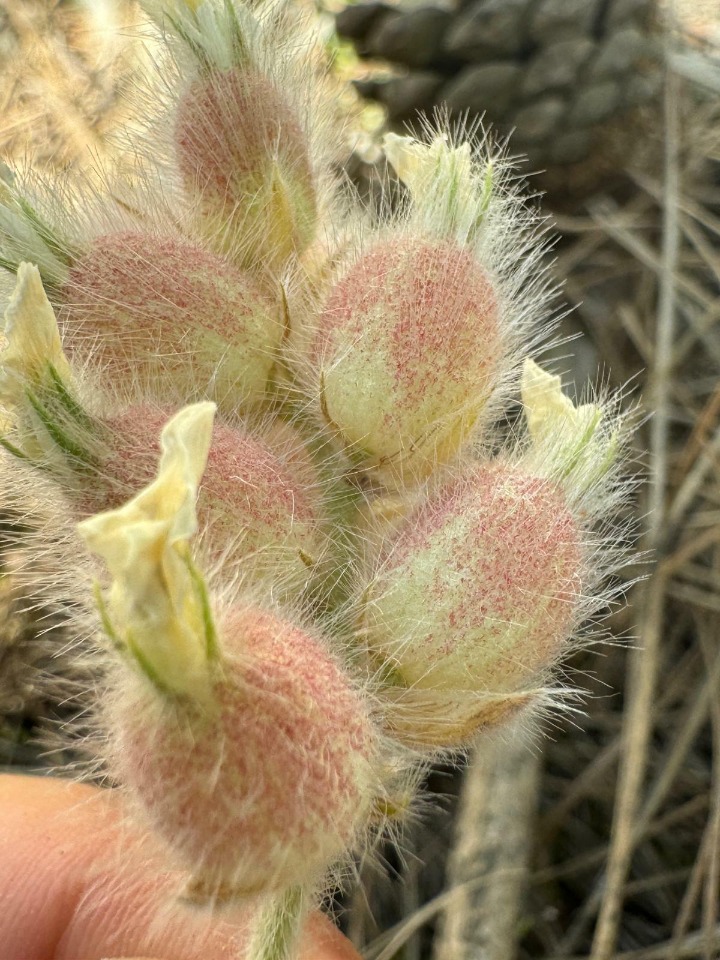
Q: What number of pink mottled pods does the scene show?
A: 6